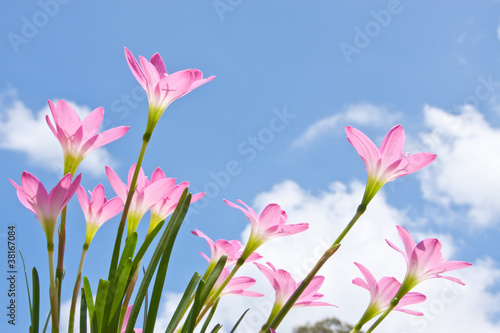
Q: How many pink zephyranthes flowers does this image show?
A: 13